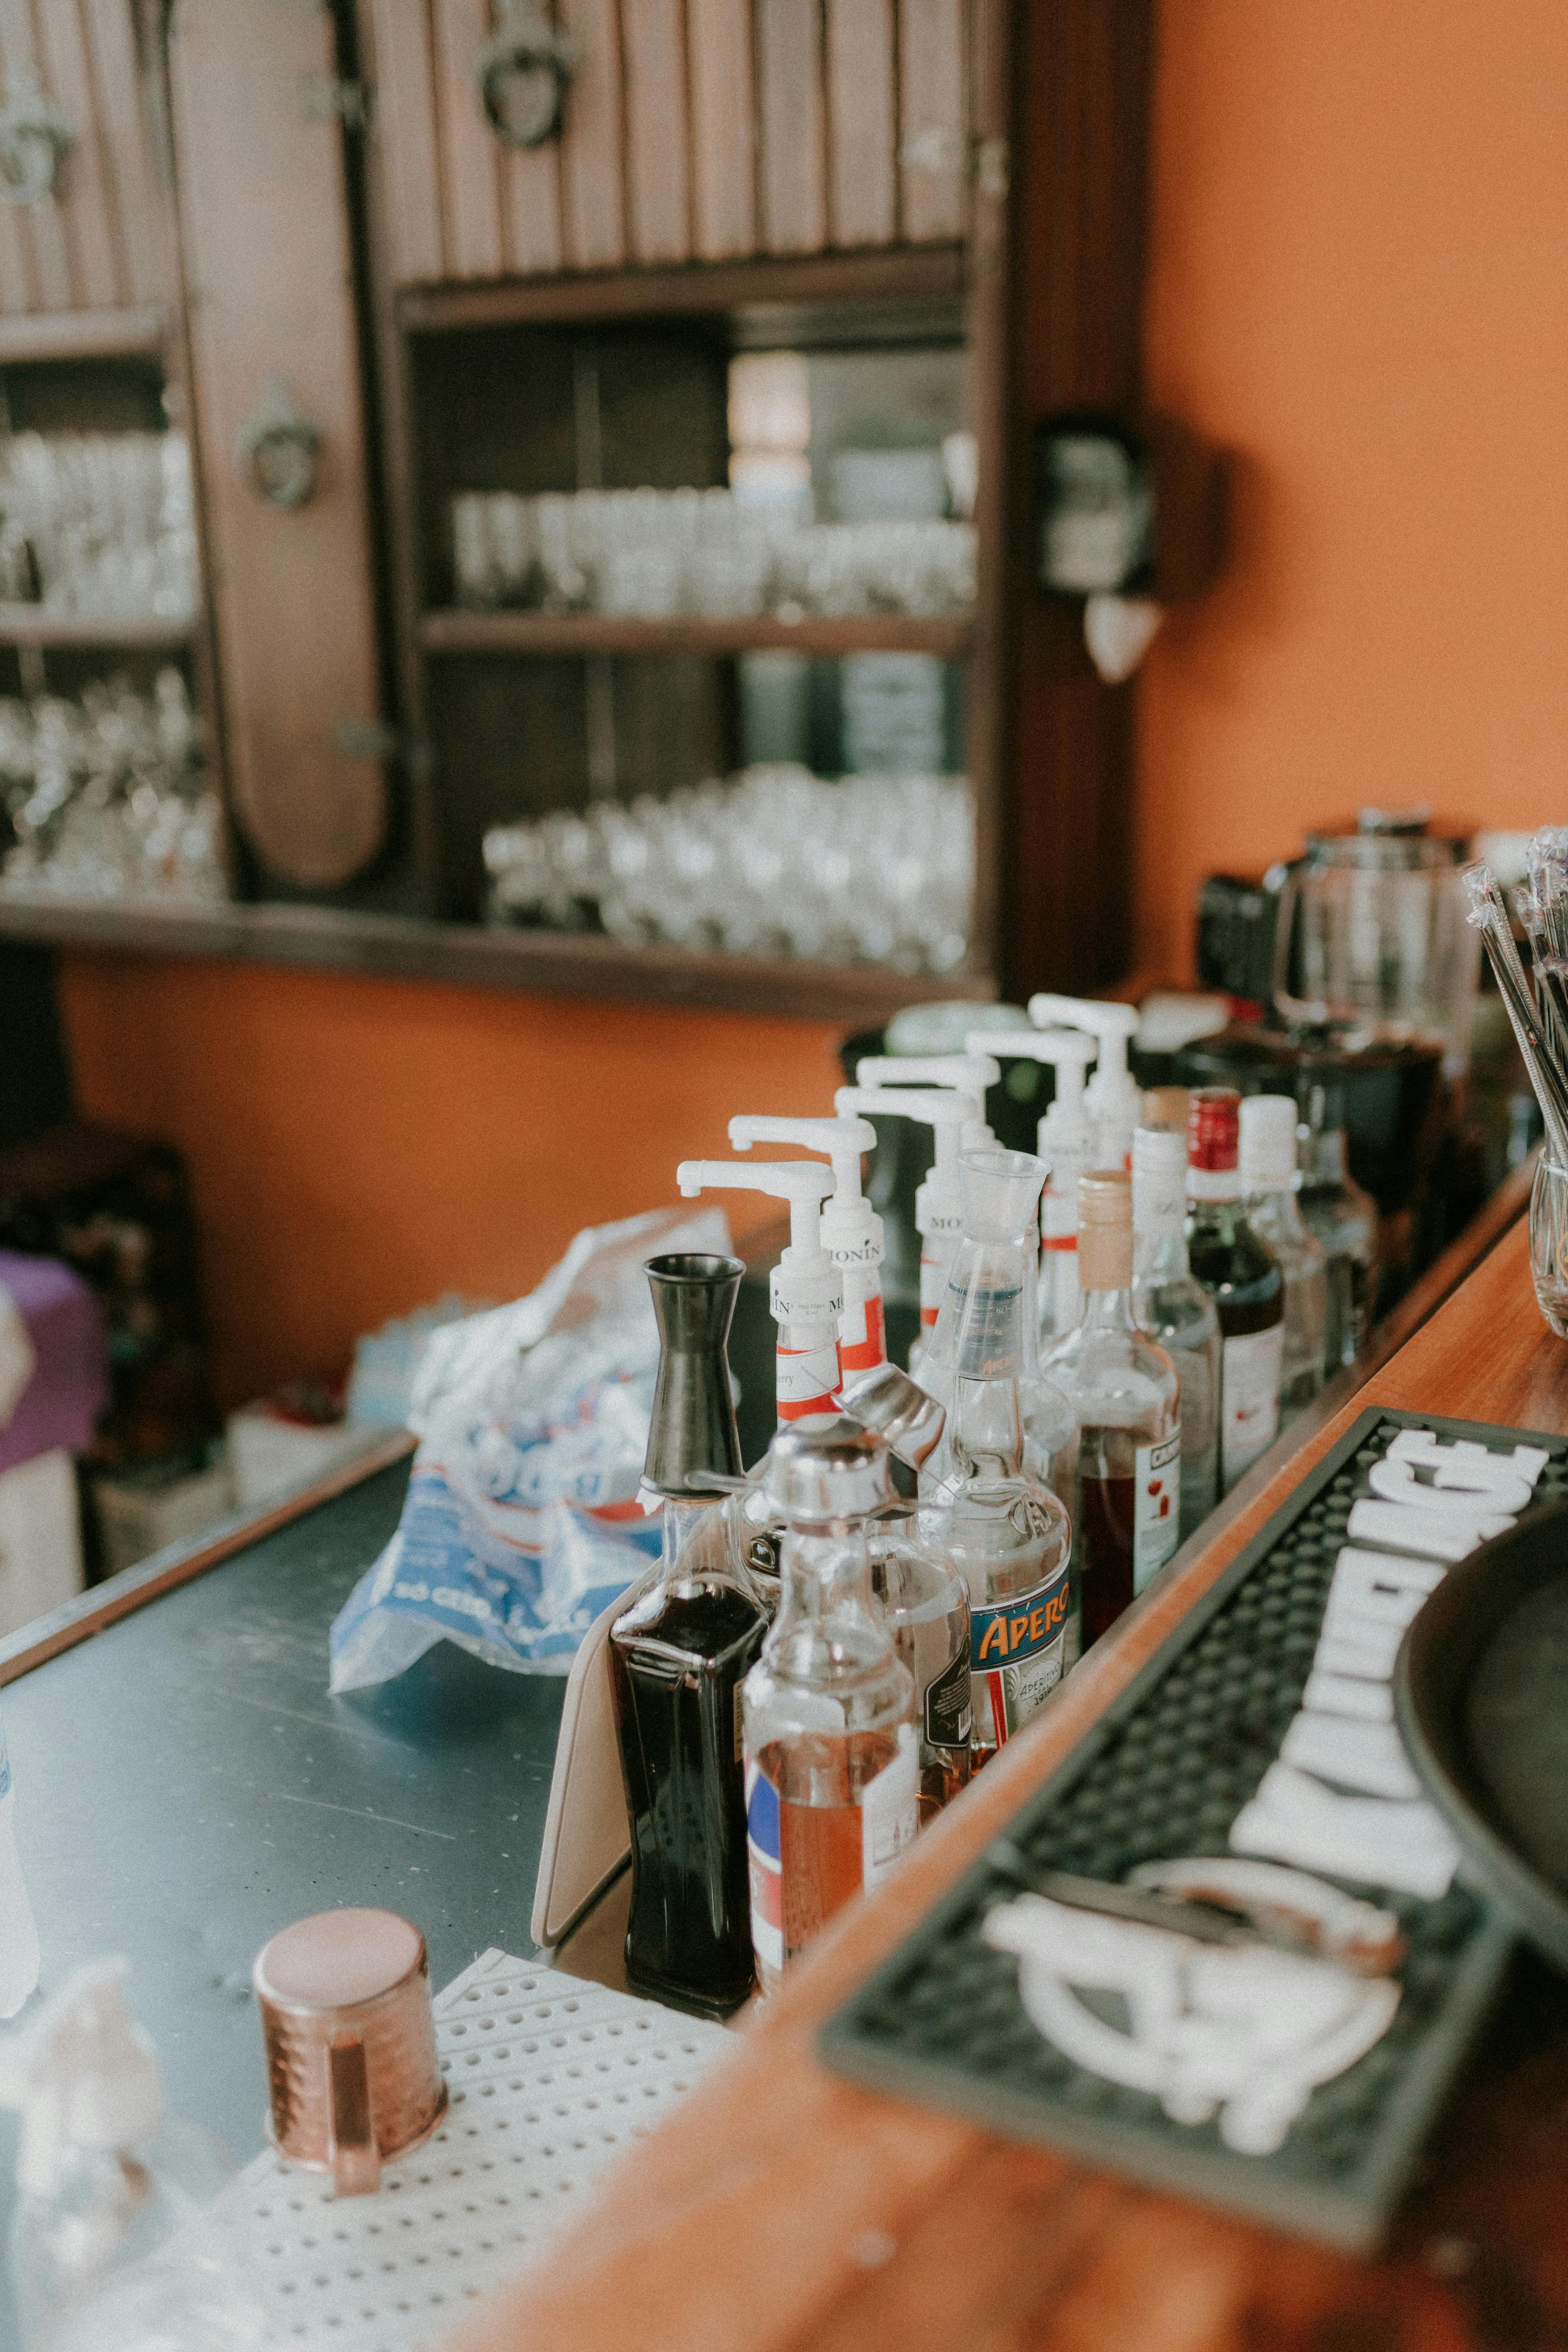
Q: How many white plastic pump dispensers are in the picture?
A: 6